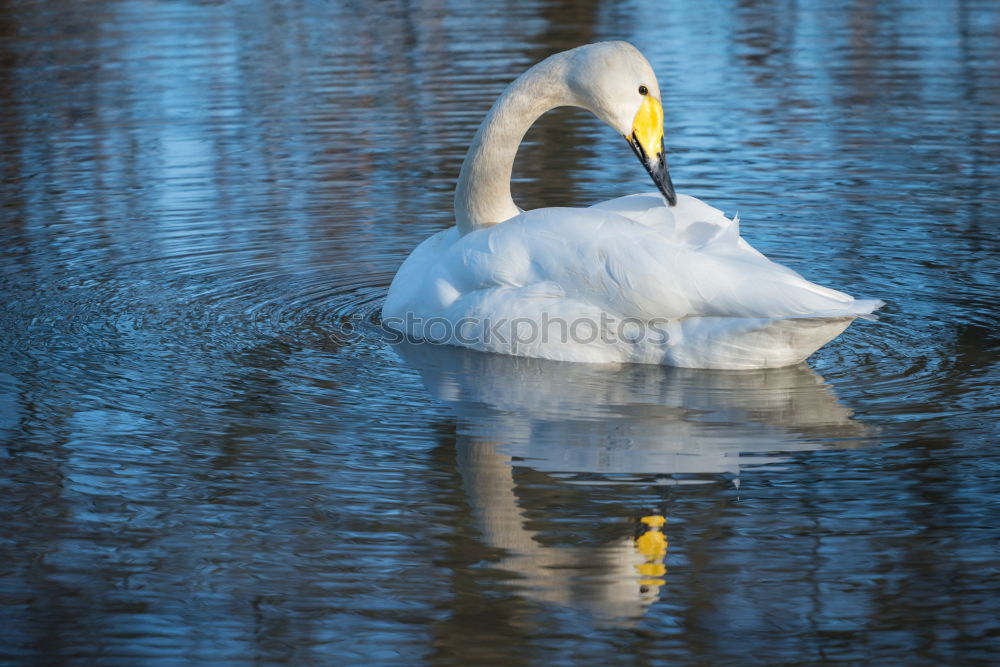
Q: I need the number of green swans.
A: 0